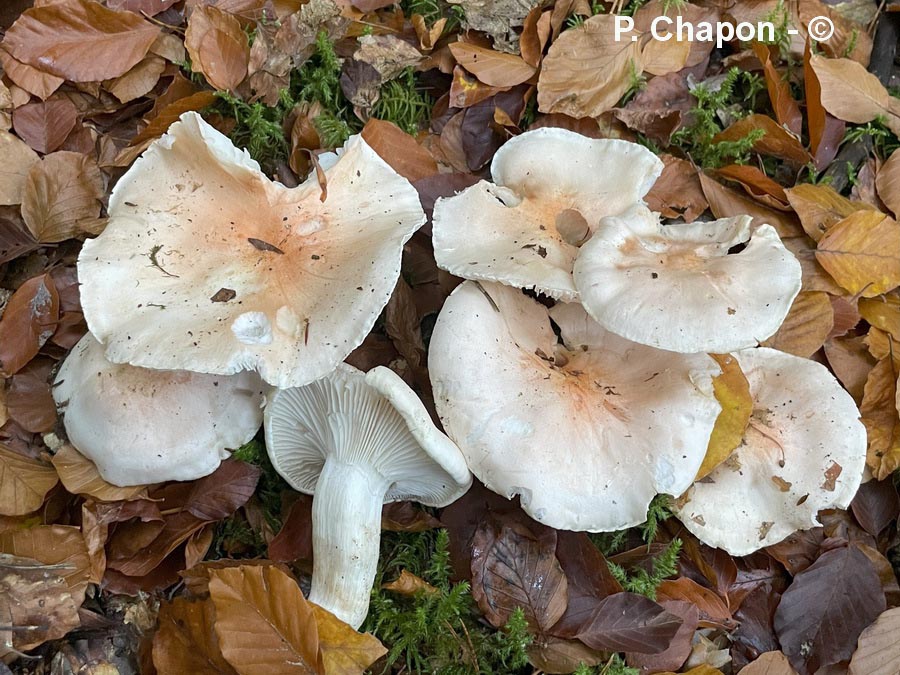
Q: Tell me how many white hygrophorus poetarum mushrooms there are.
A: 7